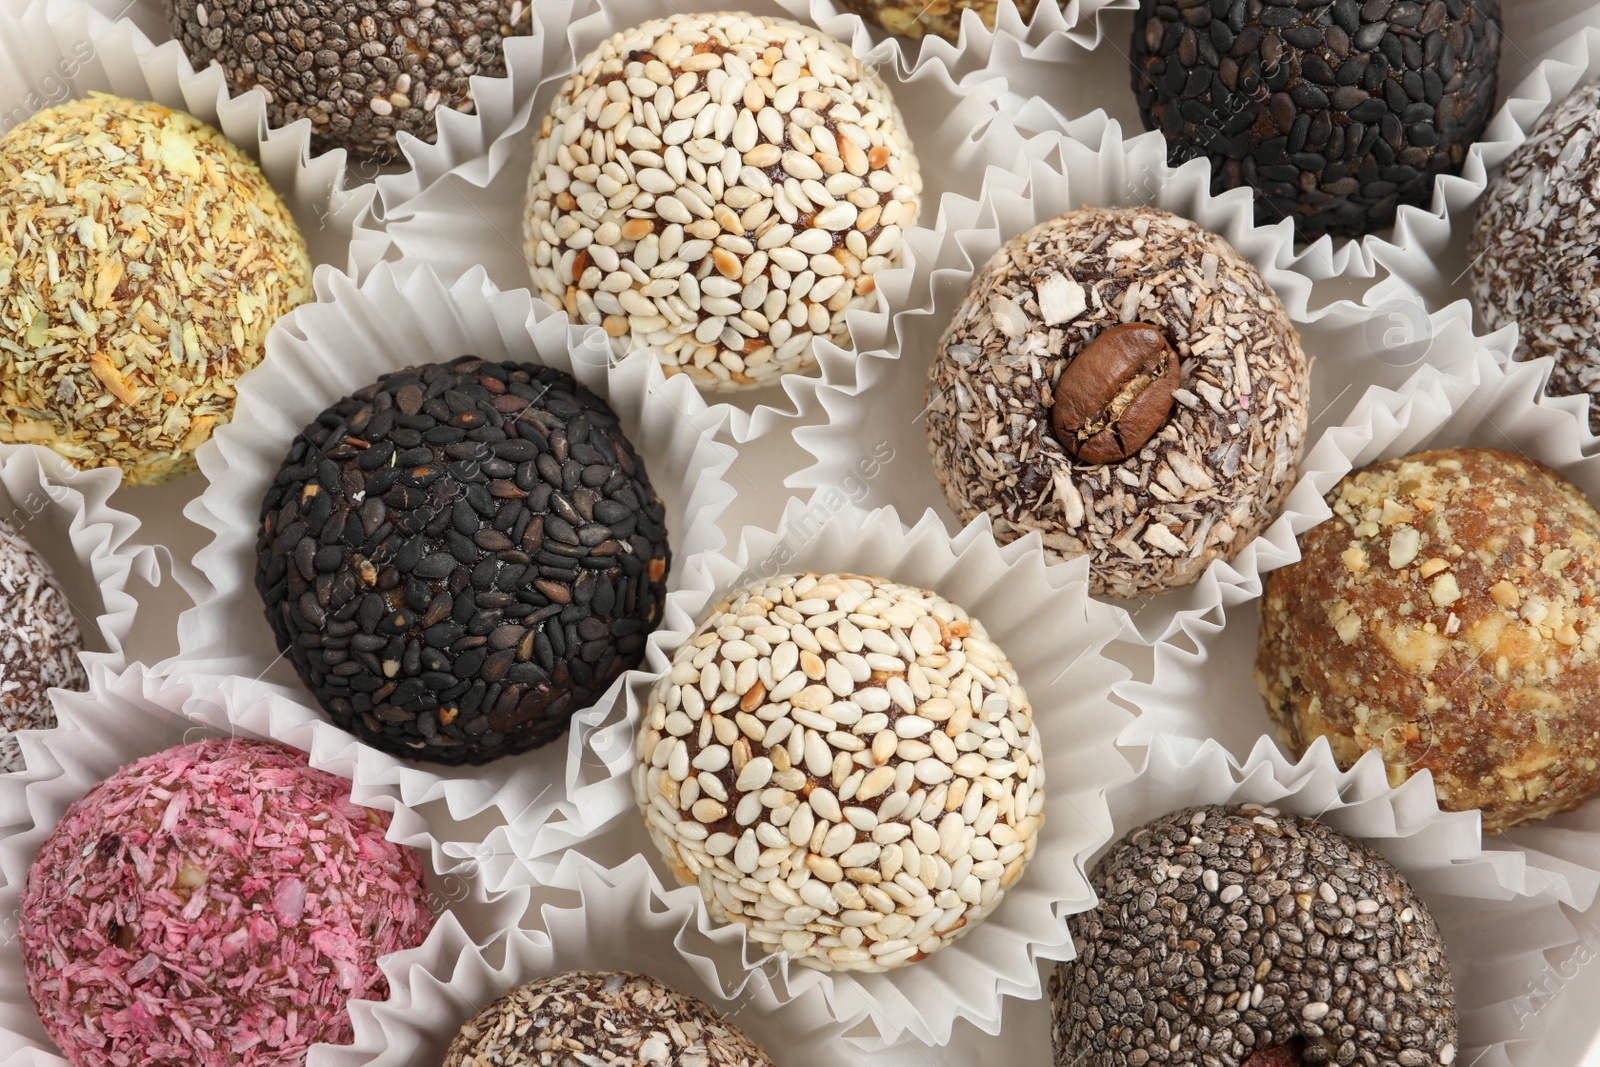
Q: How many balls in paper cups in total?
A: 14